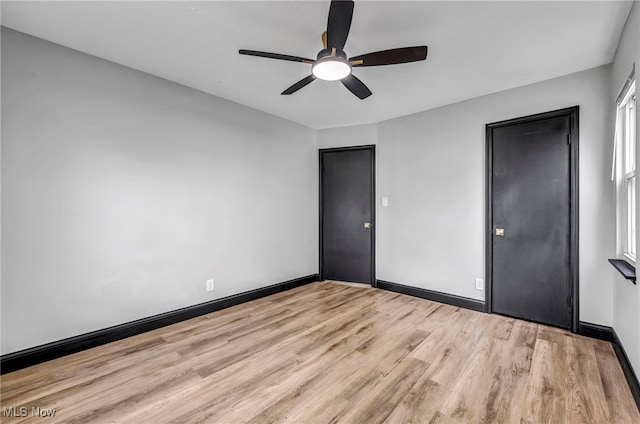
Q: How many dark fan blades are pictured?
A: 5